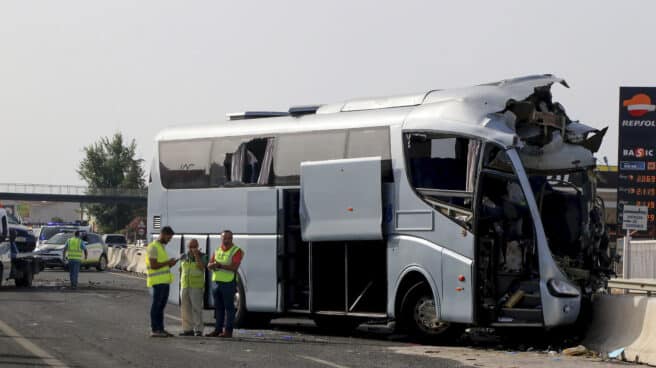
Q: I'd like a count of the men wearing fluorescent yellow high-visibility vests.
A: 4